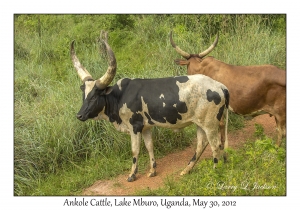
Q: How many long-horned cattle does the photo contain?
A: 2